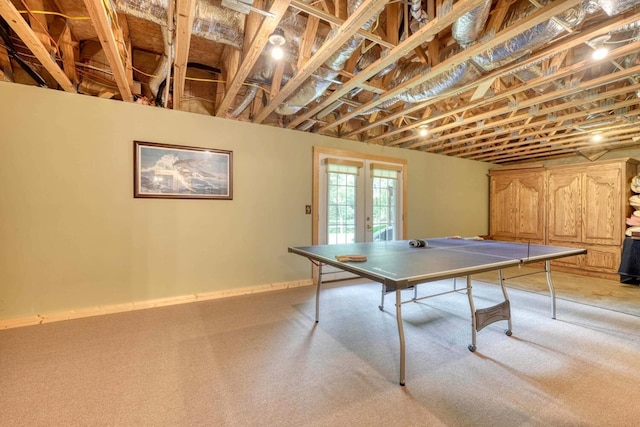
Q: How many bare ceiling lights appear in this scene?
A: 4